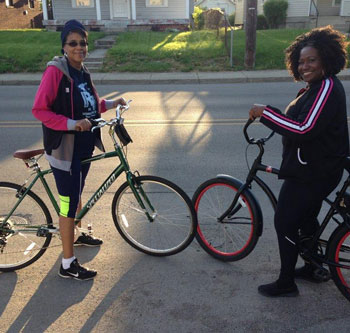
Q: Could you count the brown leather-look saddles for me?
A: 1